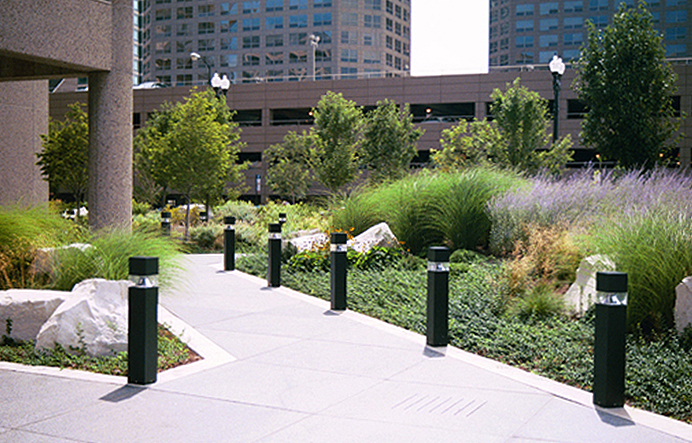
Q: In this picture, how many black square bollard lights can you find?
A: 9